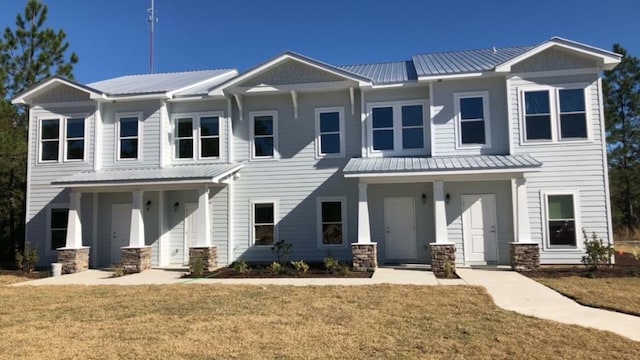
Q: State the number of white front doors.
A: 4